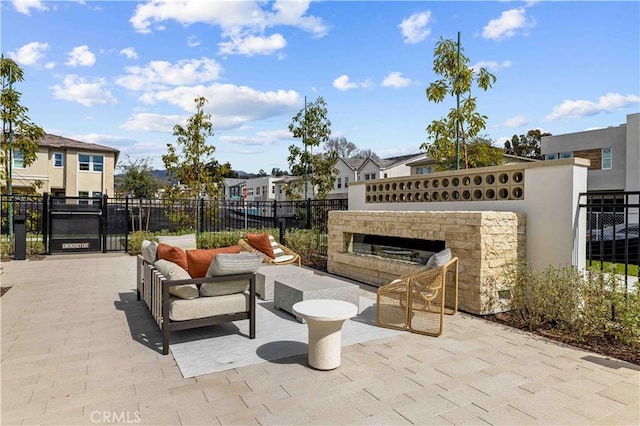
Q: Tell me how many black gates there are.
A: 1